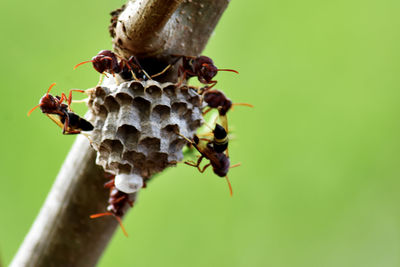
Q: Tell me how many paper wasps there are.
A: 6